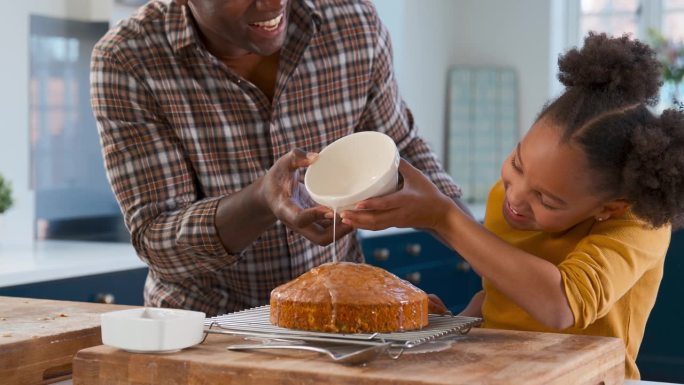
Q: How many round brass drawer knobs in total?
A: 5